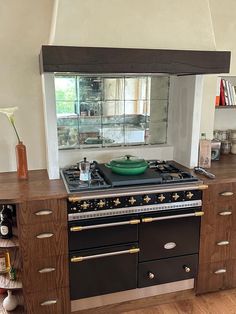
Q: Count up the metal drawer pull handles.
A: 8